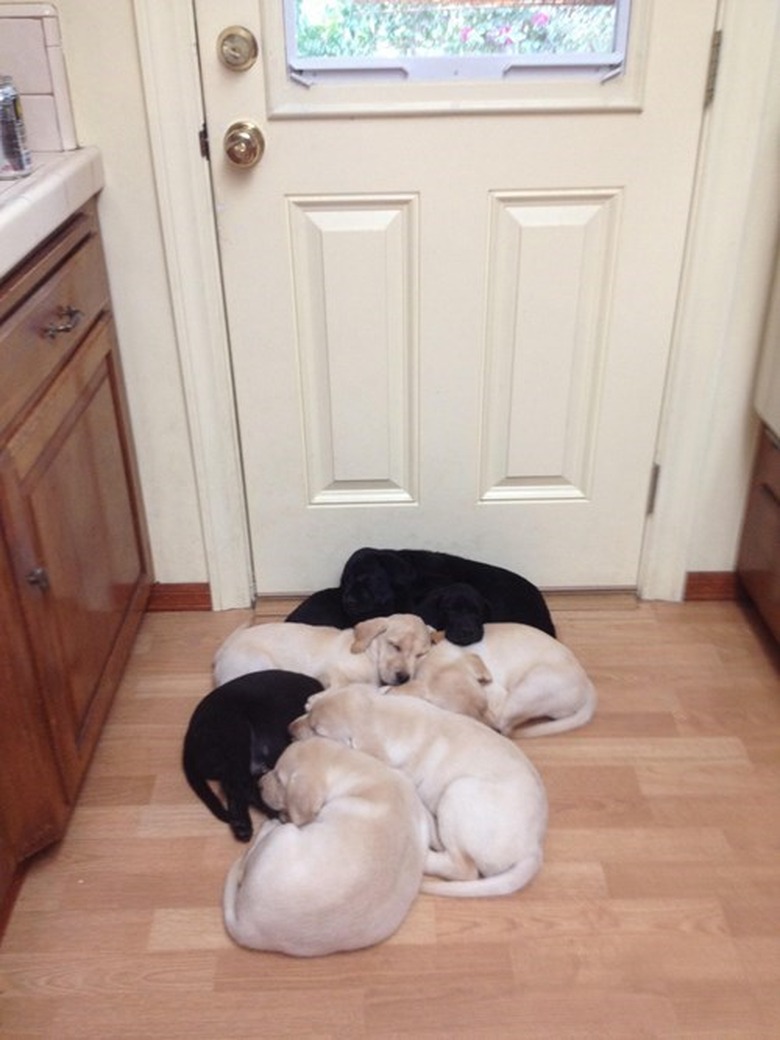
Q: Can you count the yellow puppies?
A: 4